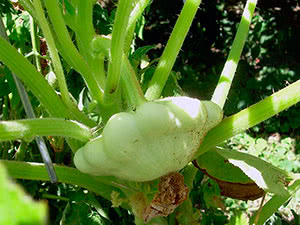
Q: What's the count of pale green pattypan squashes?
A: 1